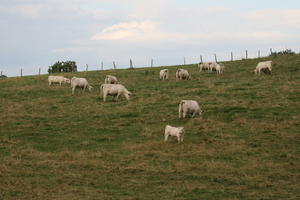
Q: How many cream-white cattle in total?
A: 12